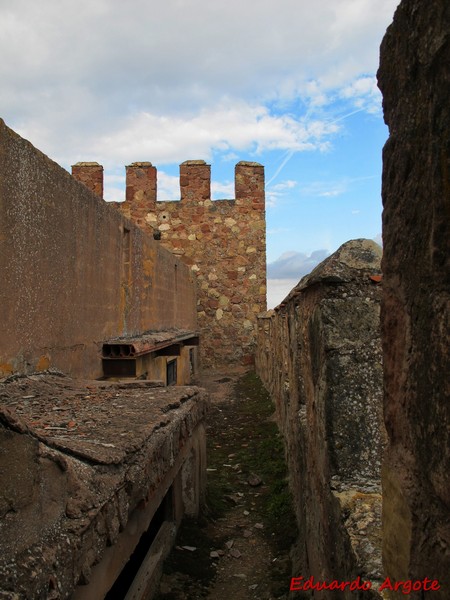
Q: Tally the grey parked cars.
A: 0